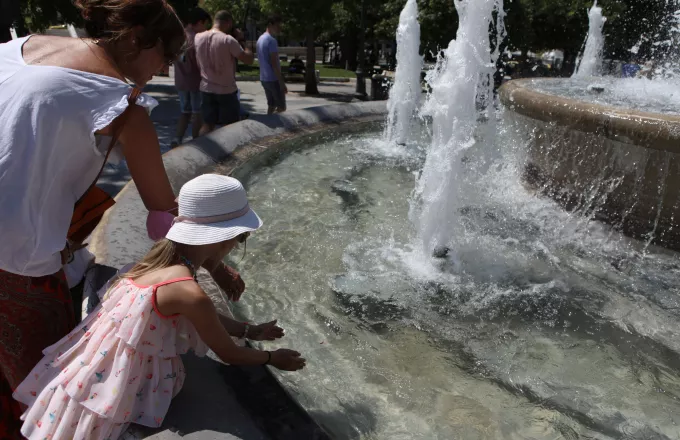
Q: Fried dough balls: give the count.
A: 0